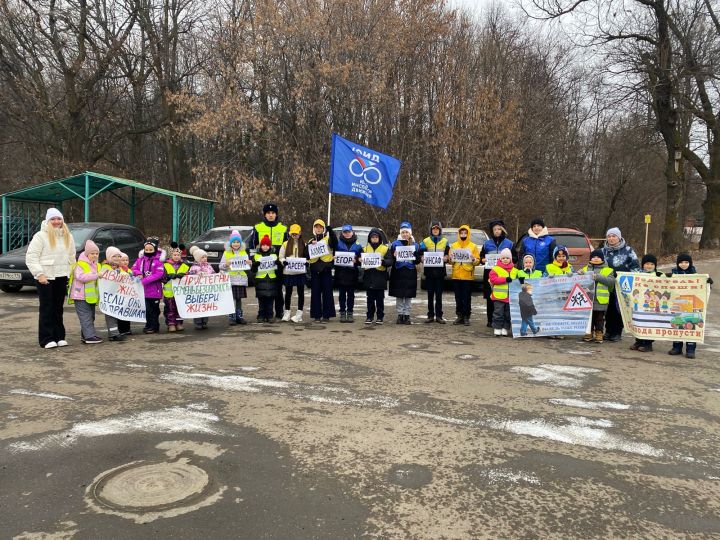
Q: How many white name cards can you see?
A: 10